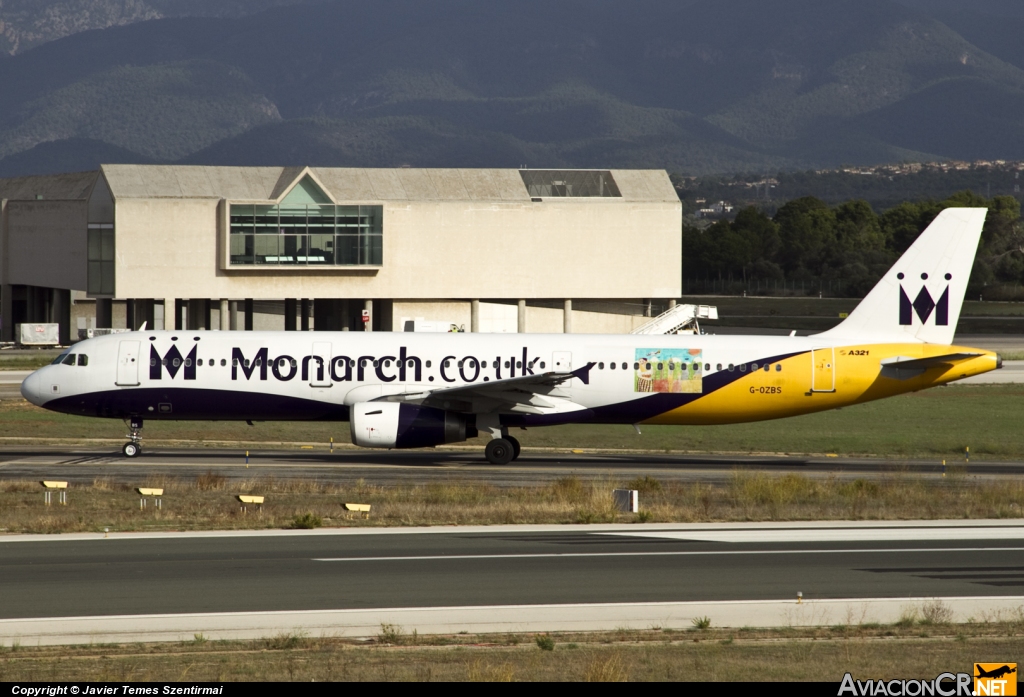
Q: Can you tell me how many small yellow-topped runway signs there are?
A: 4